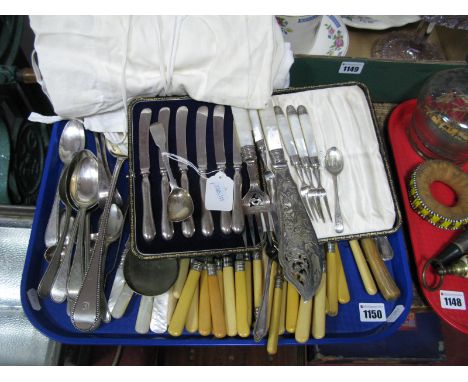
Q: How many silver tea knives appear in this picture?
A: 6